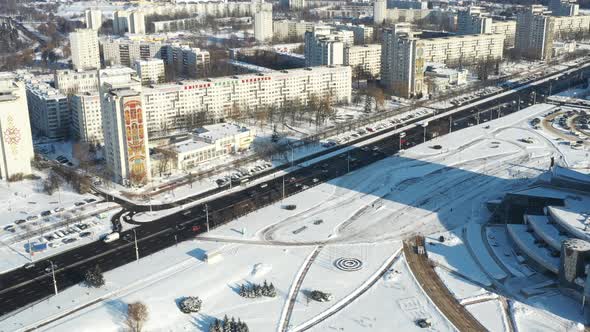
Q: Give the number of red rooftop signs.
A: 2